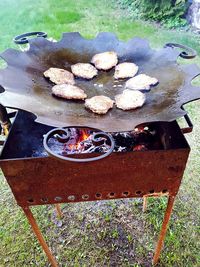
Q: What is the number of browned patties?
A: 8